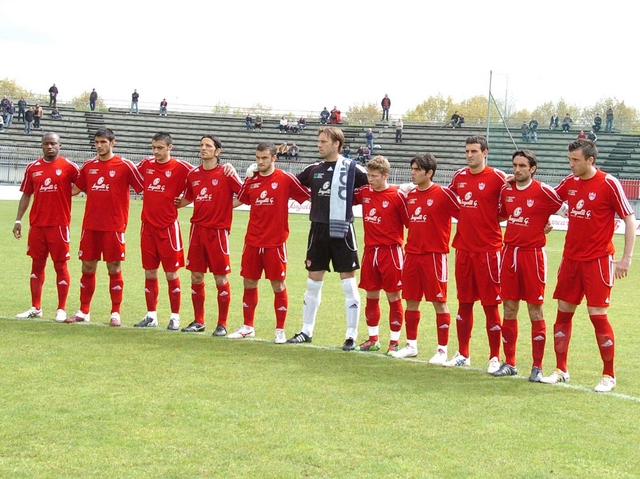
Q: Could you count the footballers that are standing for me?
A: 11